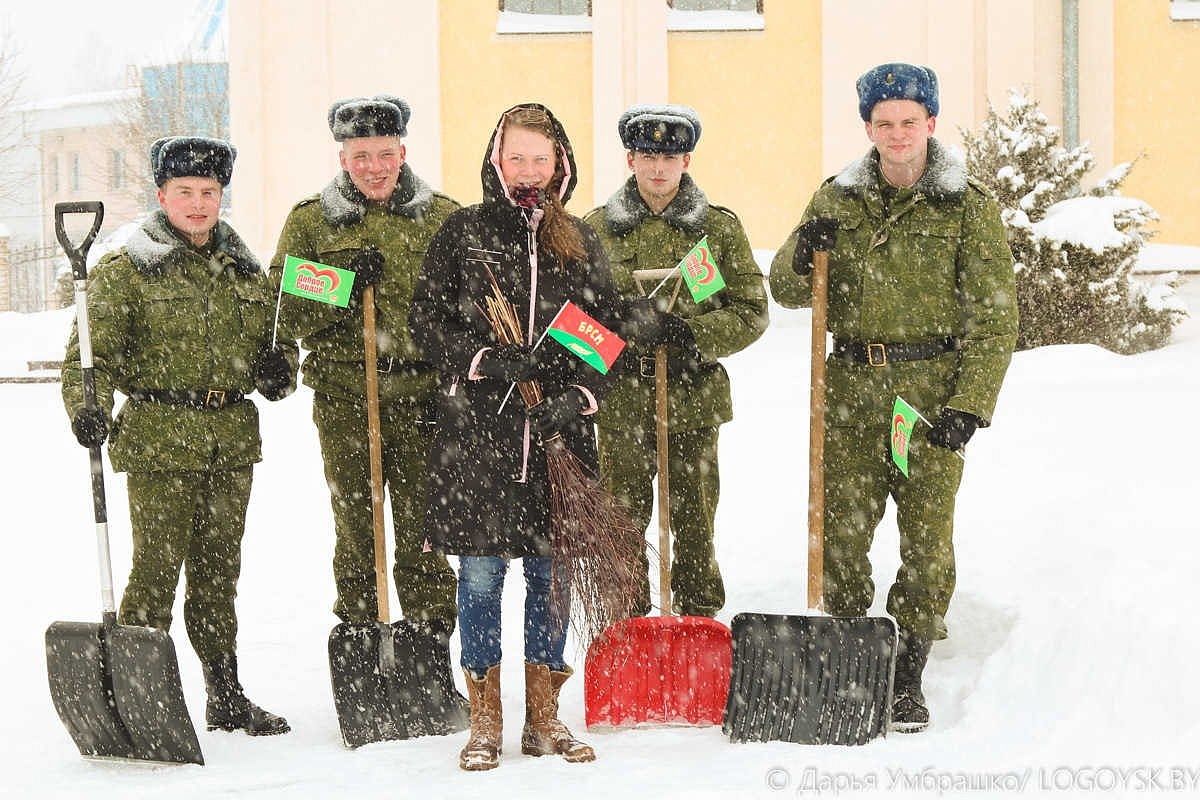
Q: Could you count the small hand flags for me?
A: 4